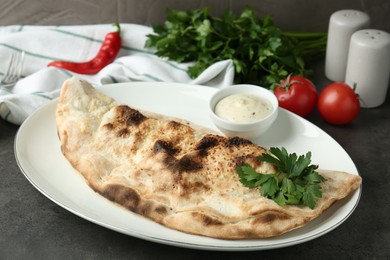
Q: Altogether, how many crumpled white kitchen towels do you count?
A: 1